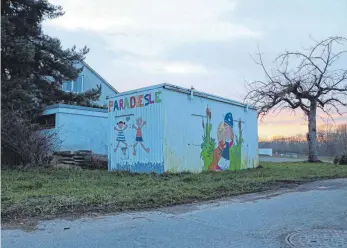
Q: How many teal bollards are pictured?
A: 0